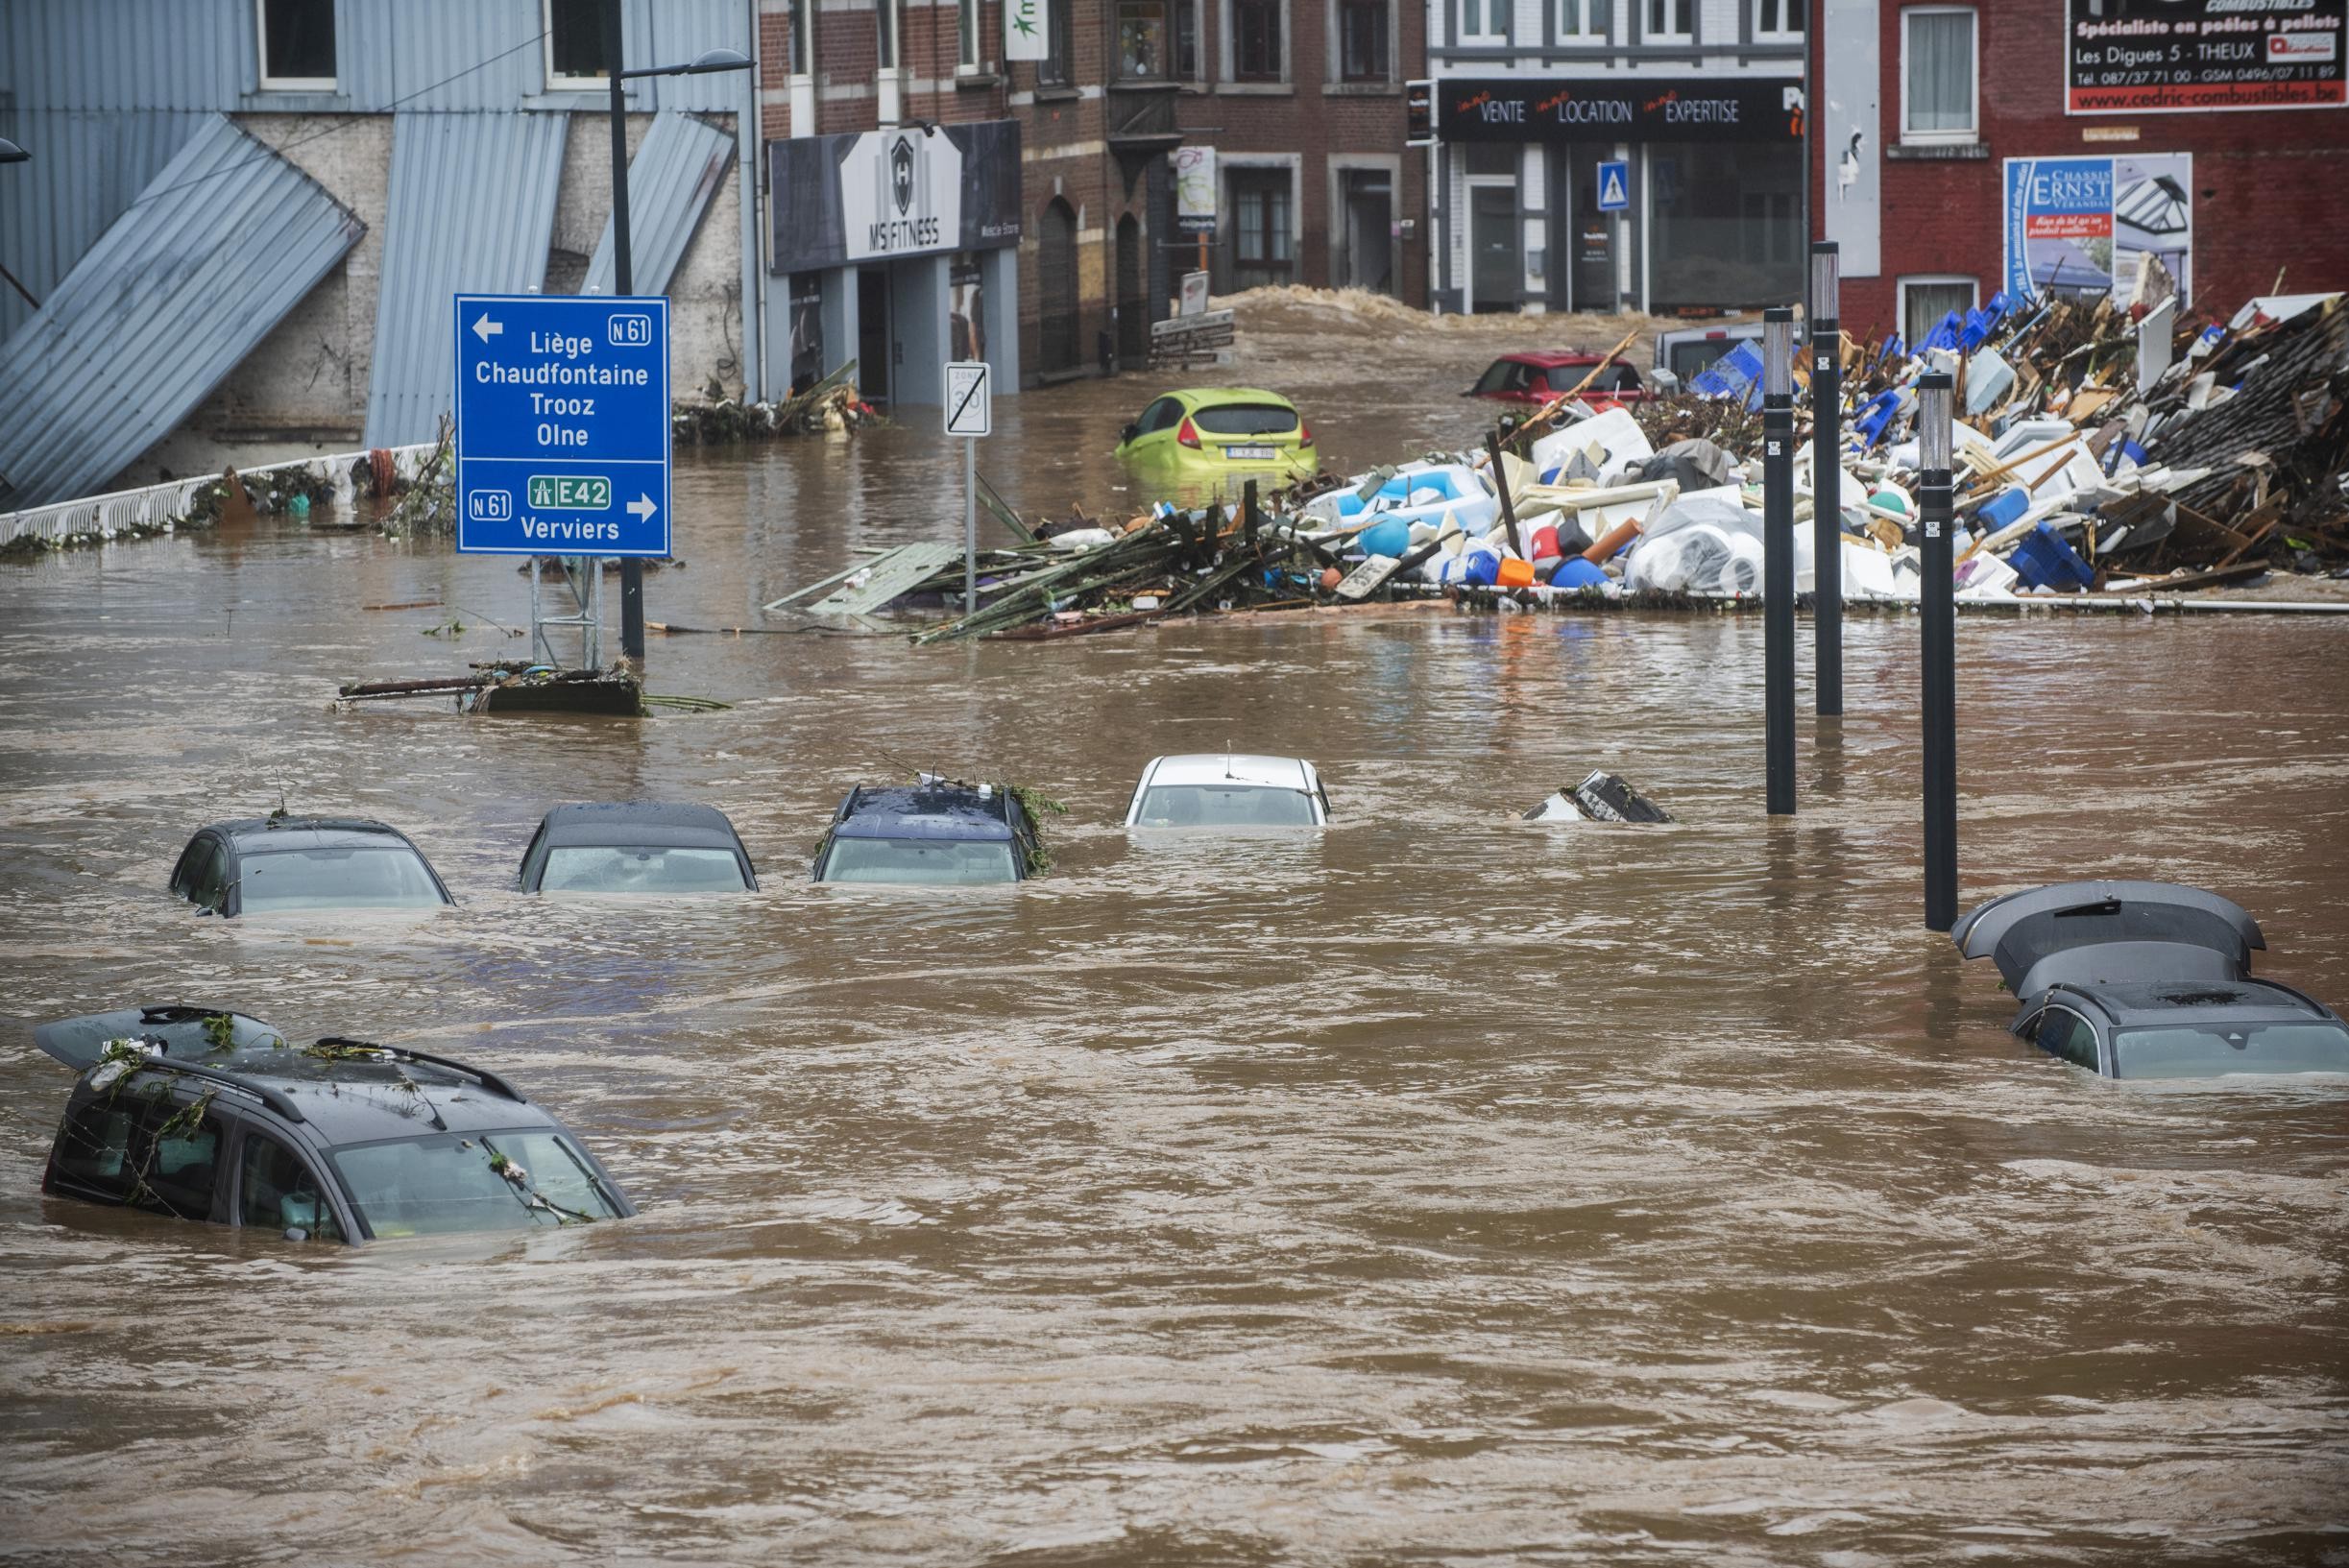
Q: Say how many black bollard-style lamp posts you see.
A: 3